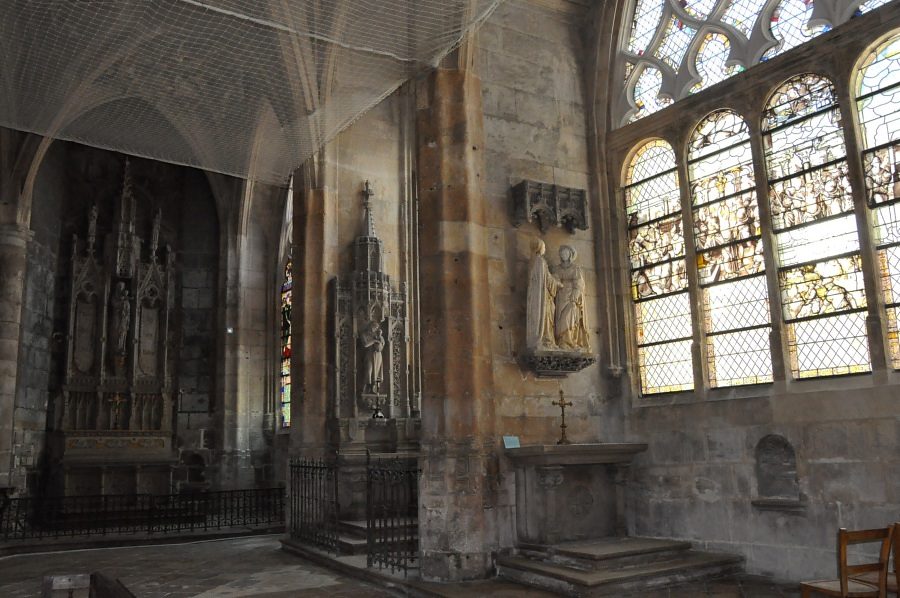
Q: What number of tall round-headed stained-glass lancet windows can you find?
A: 4